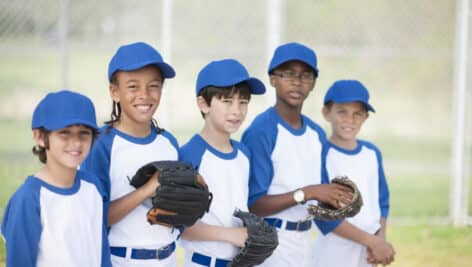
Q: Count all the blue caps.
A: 5